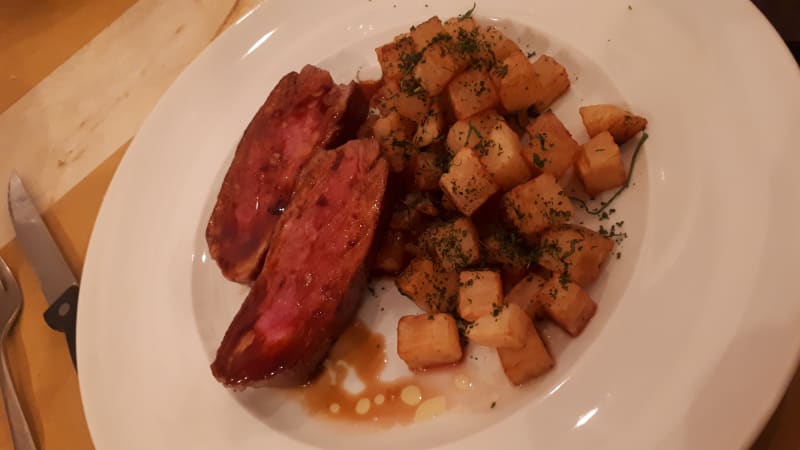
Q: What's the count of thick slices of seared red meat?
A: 2